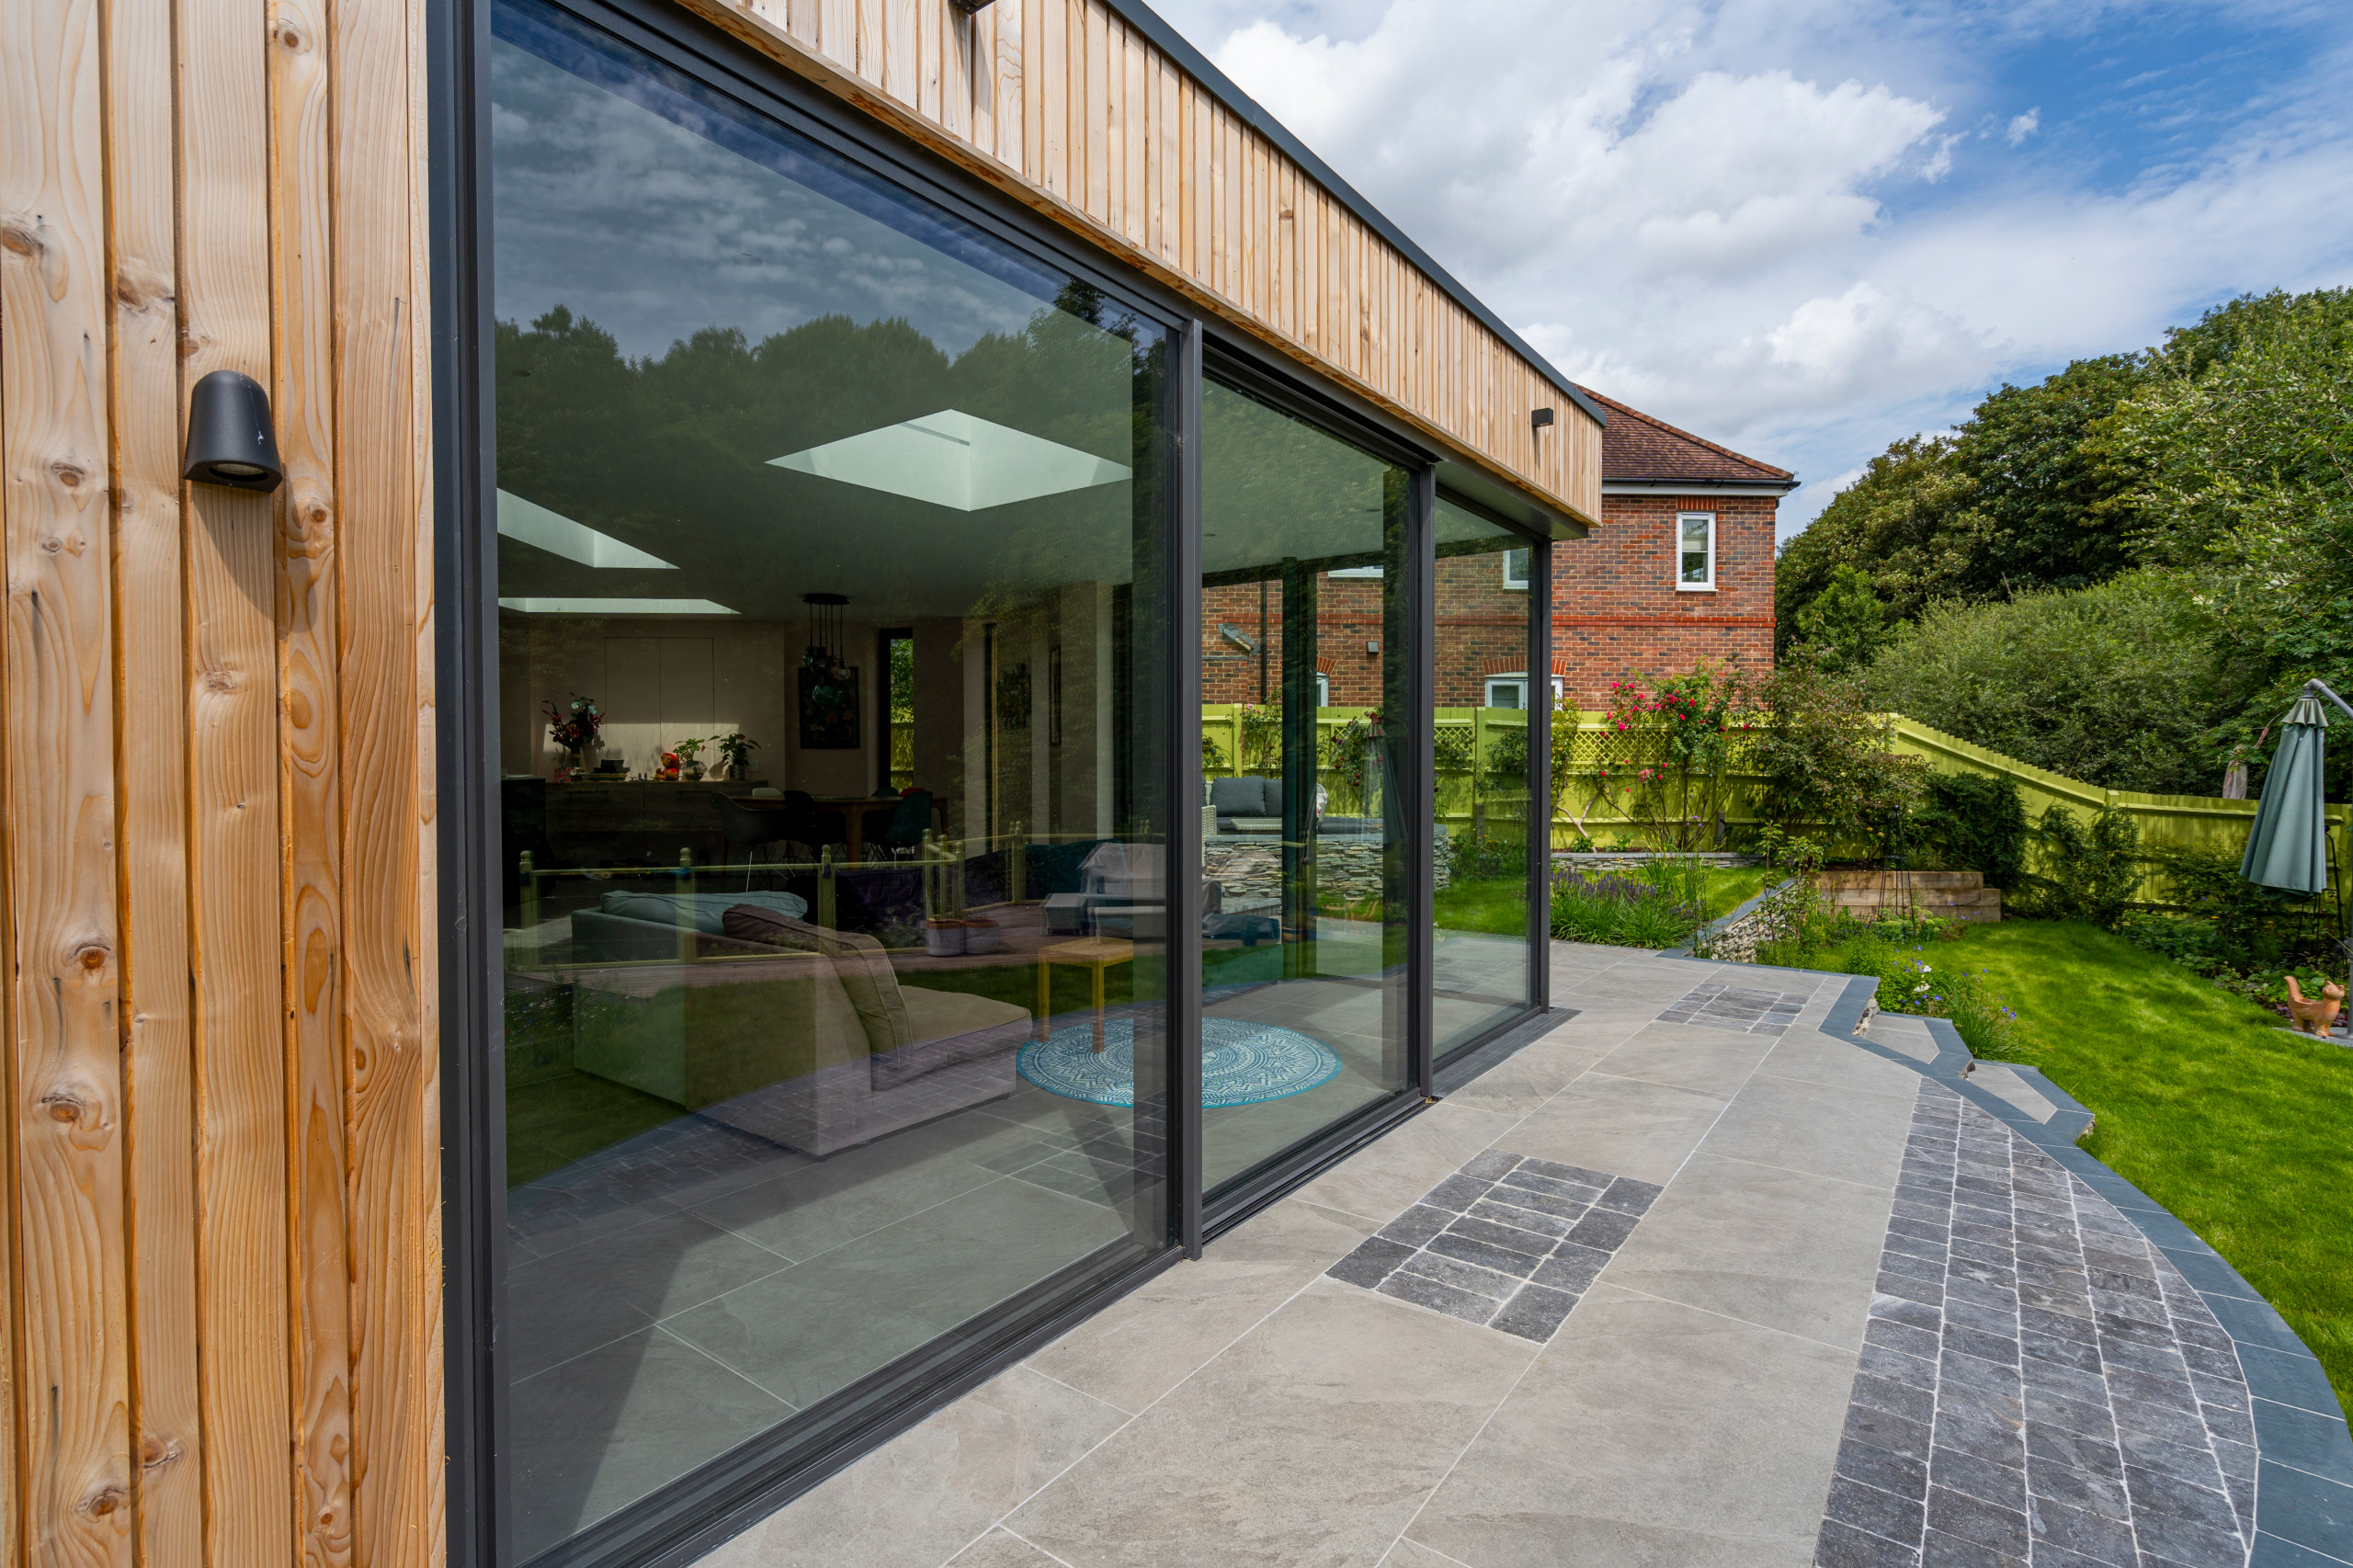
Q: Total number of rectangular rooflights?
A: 3